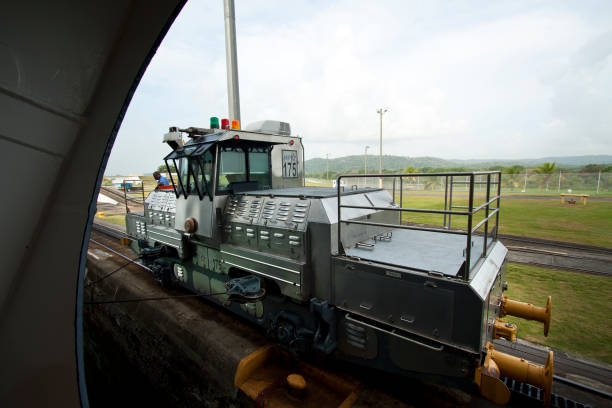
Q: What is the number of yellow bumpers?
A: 2